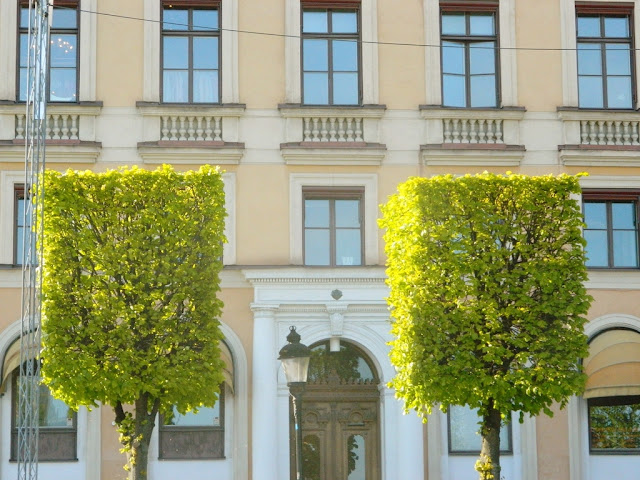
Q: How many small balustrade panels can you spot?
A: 5